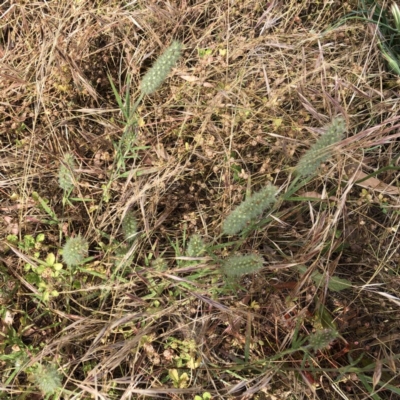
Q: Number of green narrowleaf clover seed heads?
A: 10